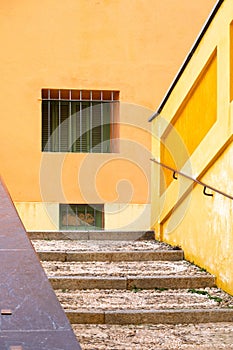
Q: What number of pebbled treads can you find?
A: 4